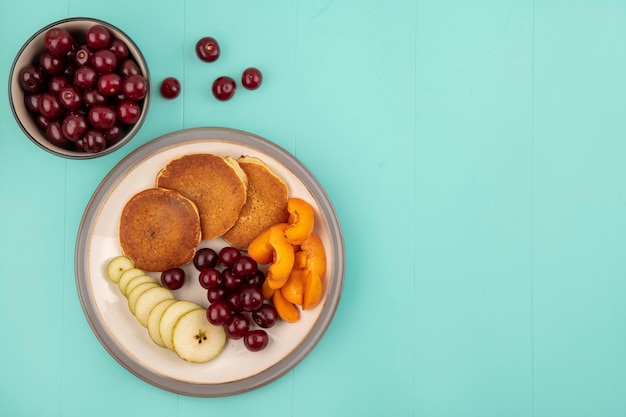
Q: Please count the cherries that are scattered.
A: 4